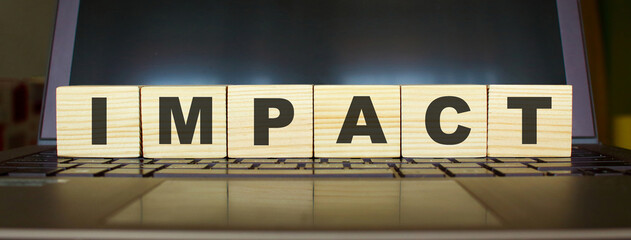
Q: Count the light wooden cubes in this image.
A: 6